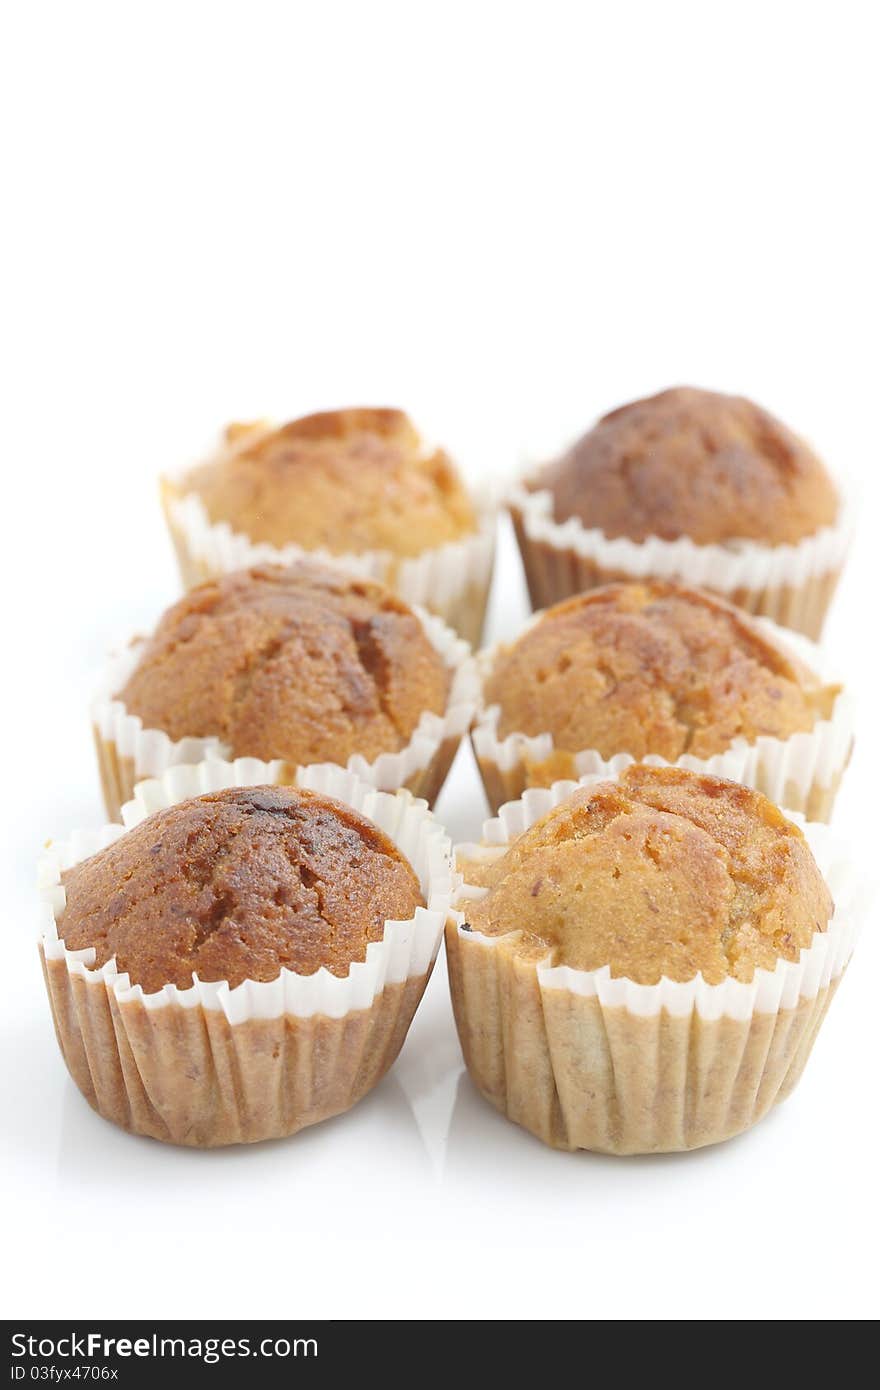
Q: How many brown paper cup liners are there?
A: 6